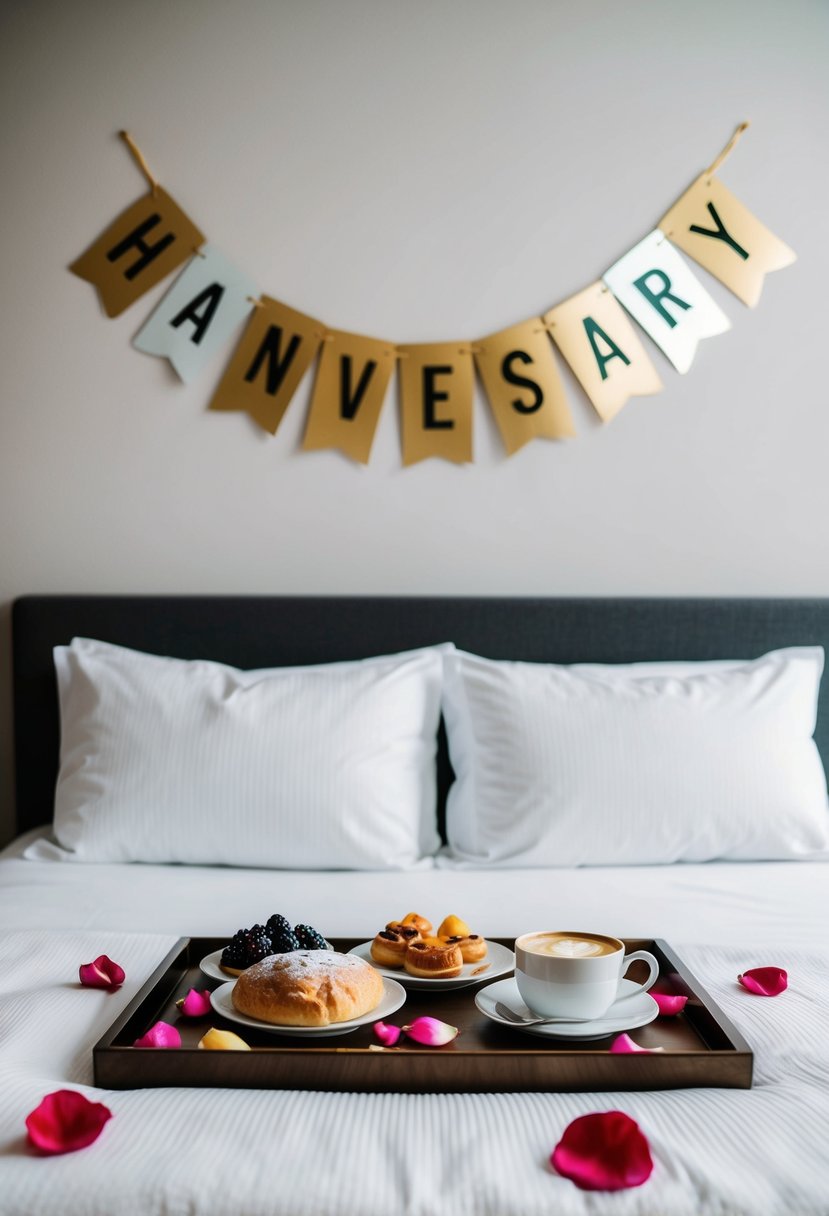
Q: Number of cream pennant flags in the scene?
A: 2